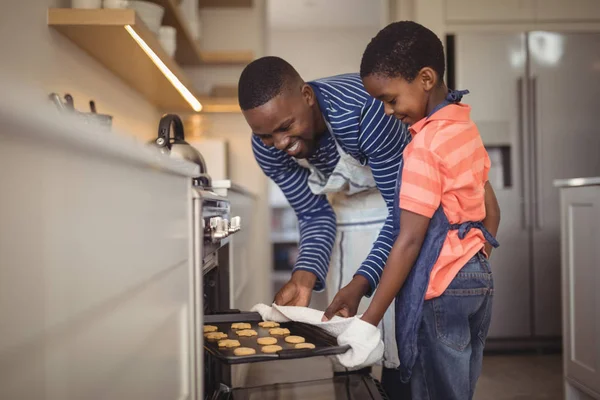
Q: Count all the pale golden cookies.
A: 12